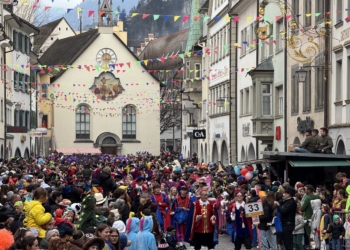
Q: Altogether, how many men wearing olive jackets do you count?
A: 3